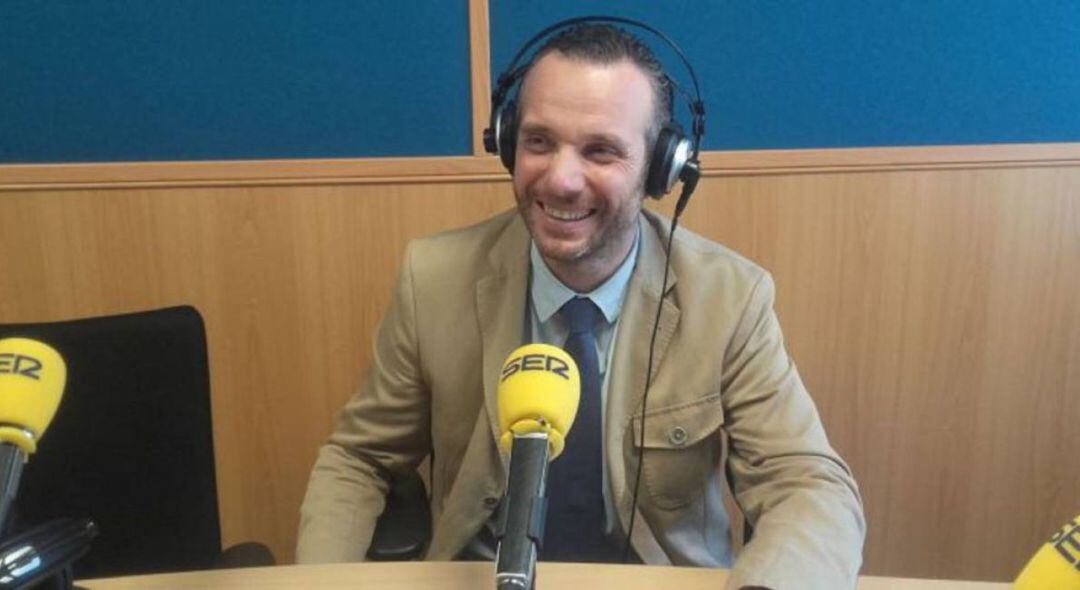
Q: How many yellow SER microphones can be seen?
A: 3